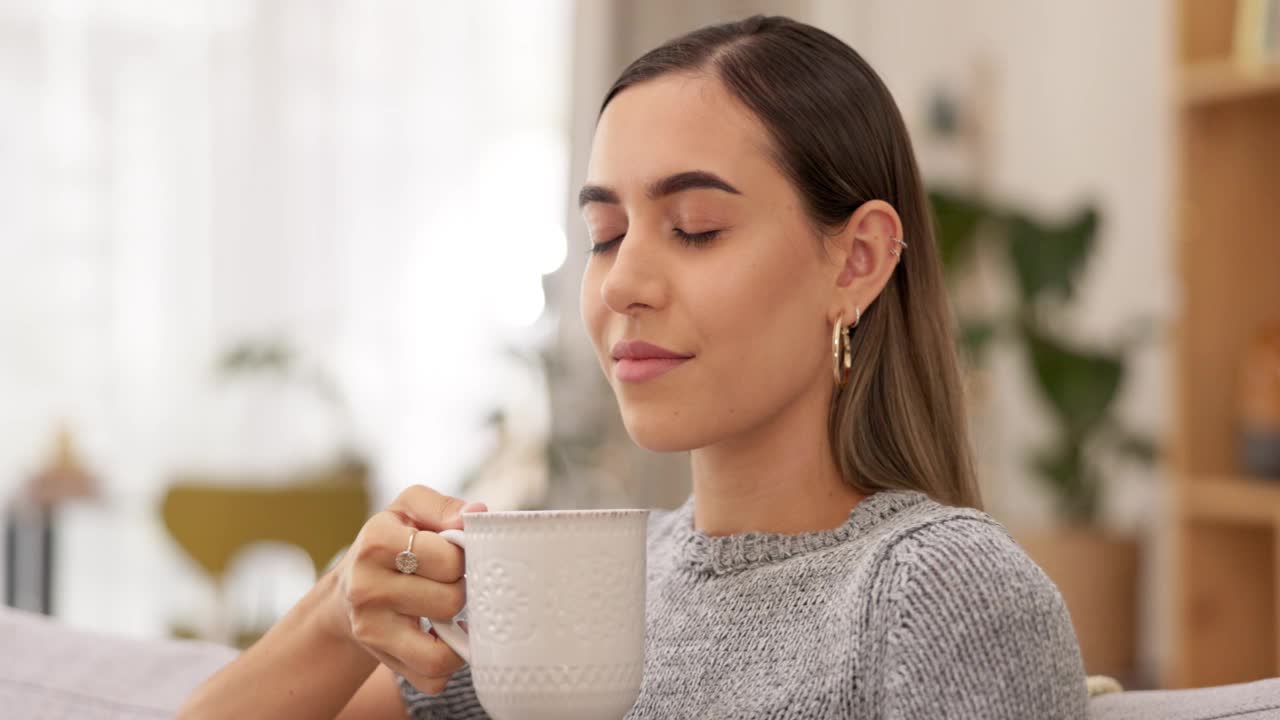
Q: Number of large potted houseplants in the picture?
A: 1